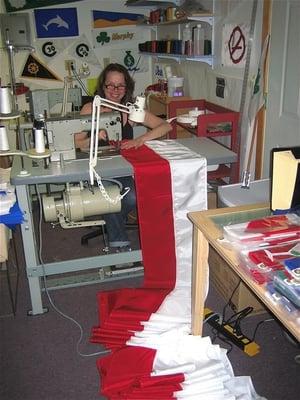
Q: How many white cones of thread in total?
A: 3